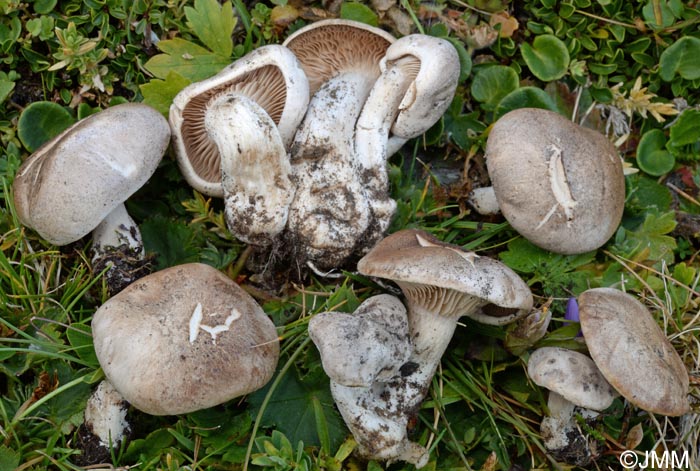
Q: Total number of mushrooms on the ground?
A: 10